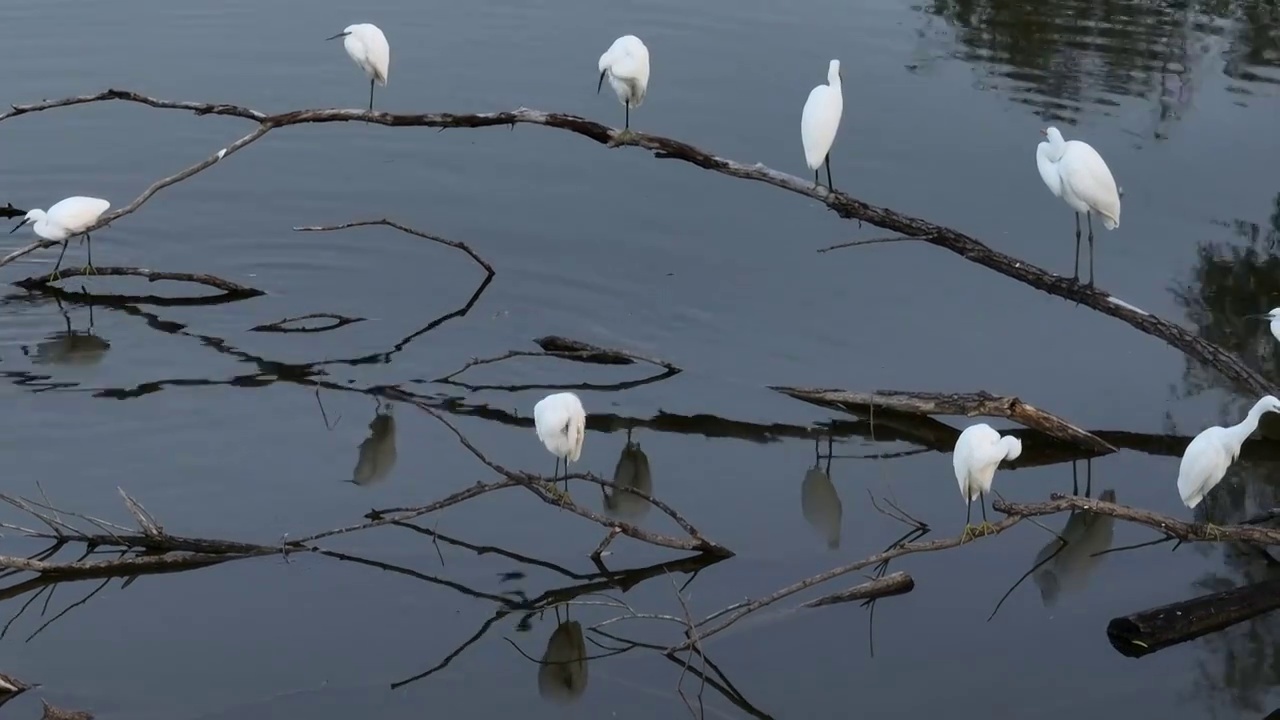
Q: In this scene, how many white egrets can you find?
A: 9